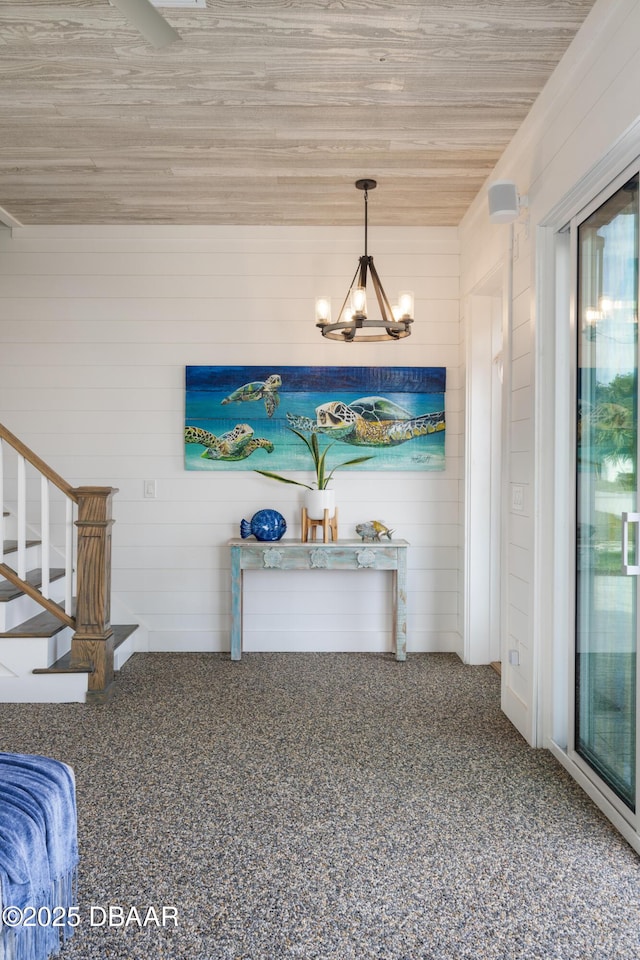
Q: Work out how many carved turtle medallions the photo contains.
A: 3